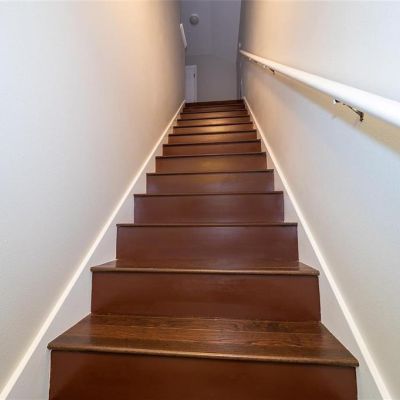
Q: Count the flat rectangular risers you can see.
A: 13